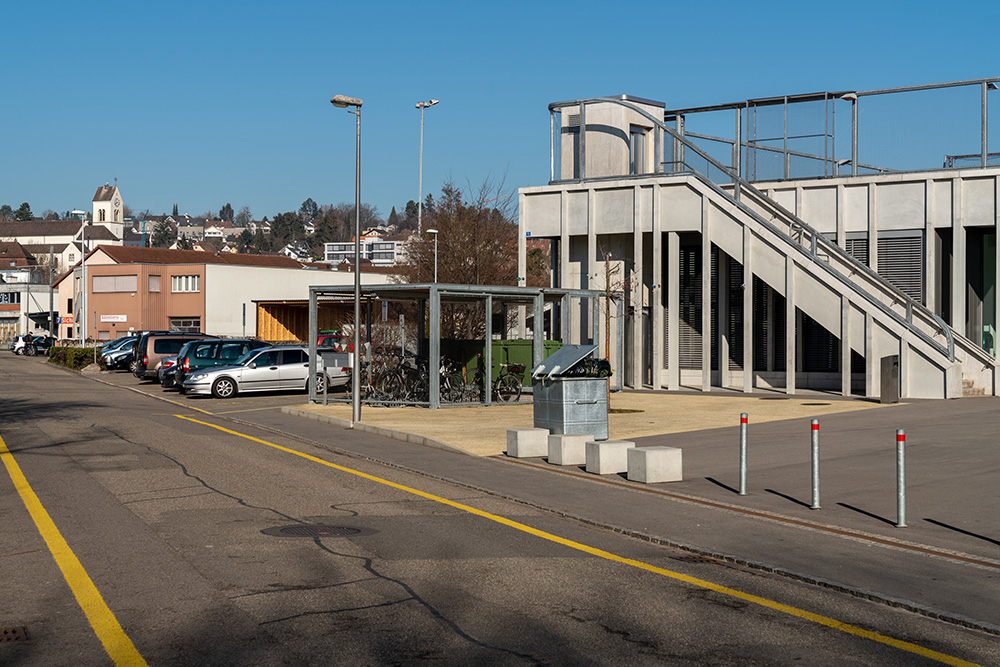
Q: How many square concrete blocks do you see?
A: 4